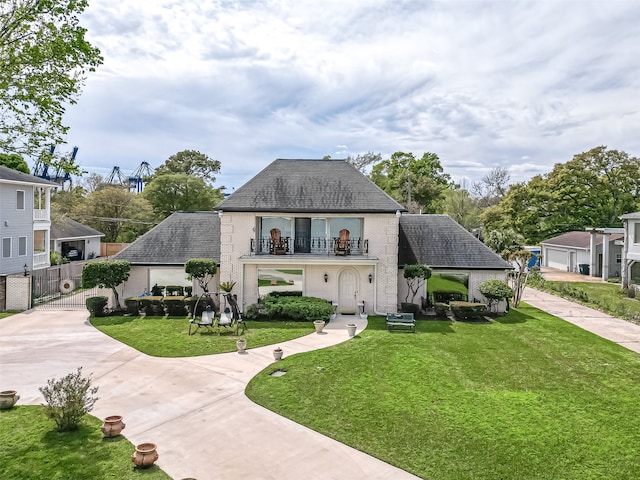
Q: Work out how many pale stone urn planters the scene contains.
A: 4